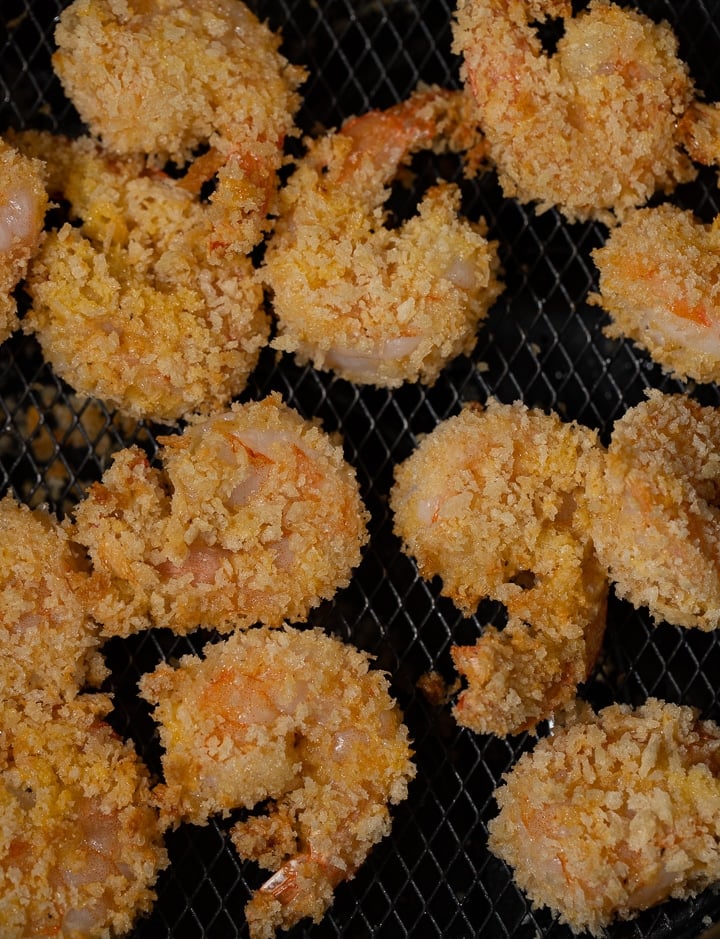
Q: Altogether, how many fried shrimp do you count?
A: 13